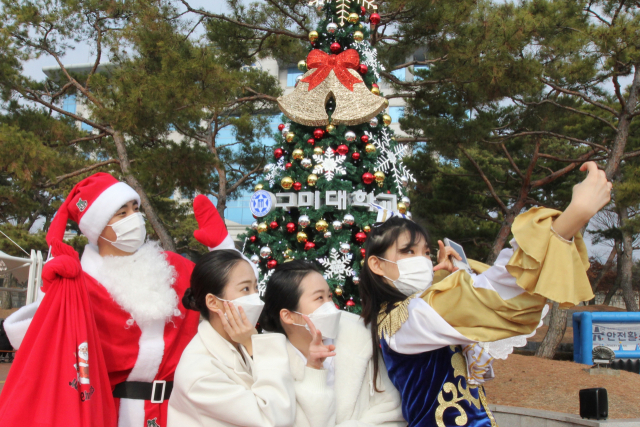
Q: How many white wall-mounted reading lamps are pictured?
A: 0